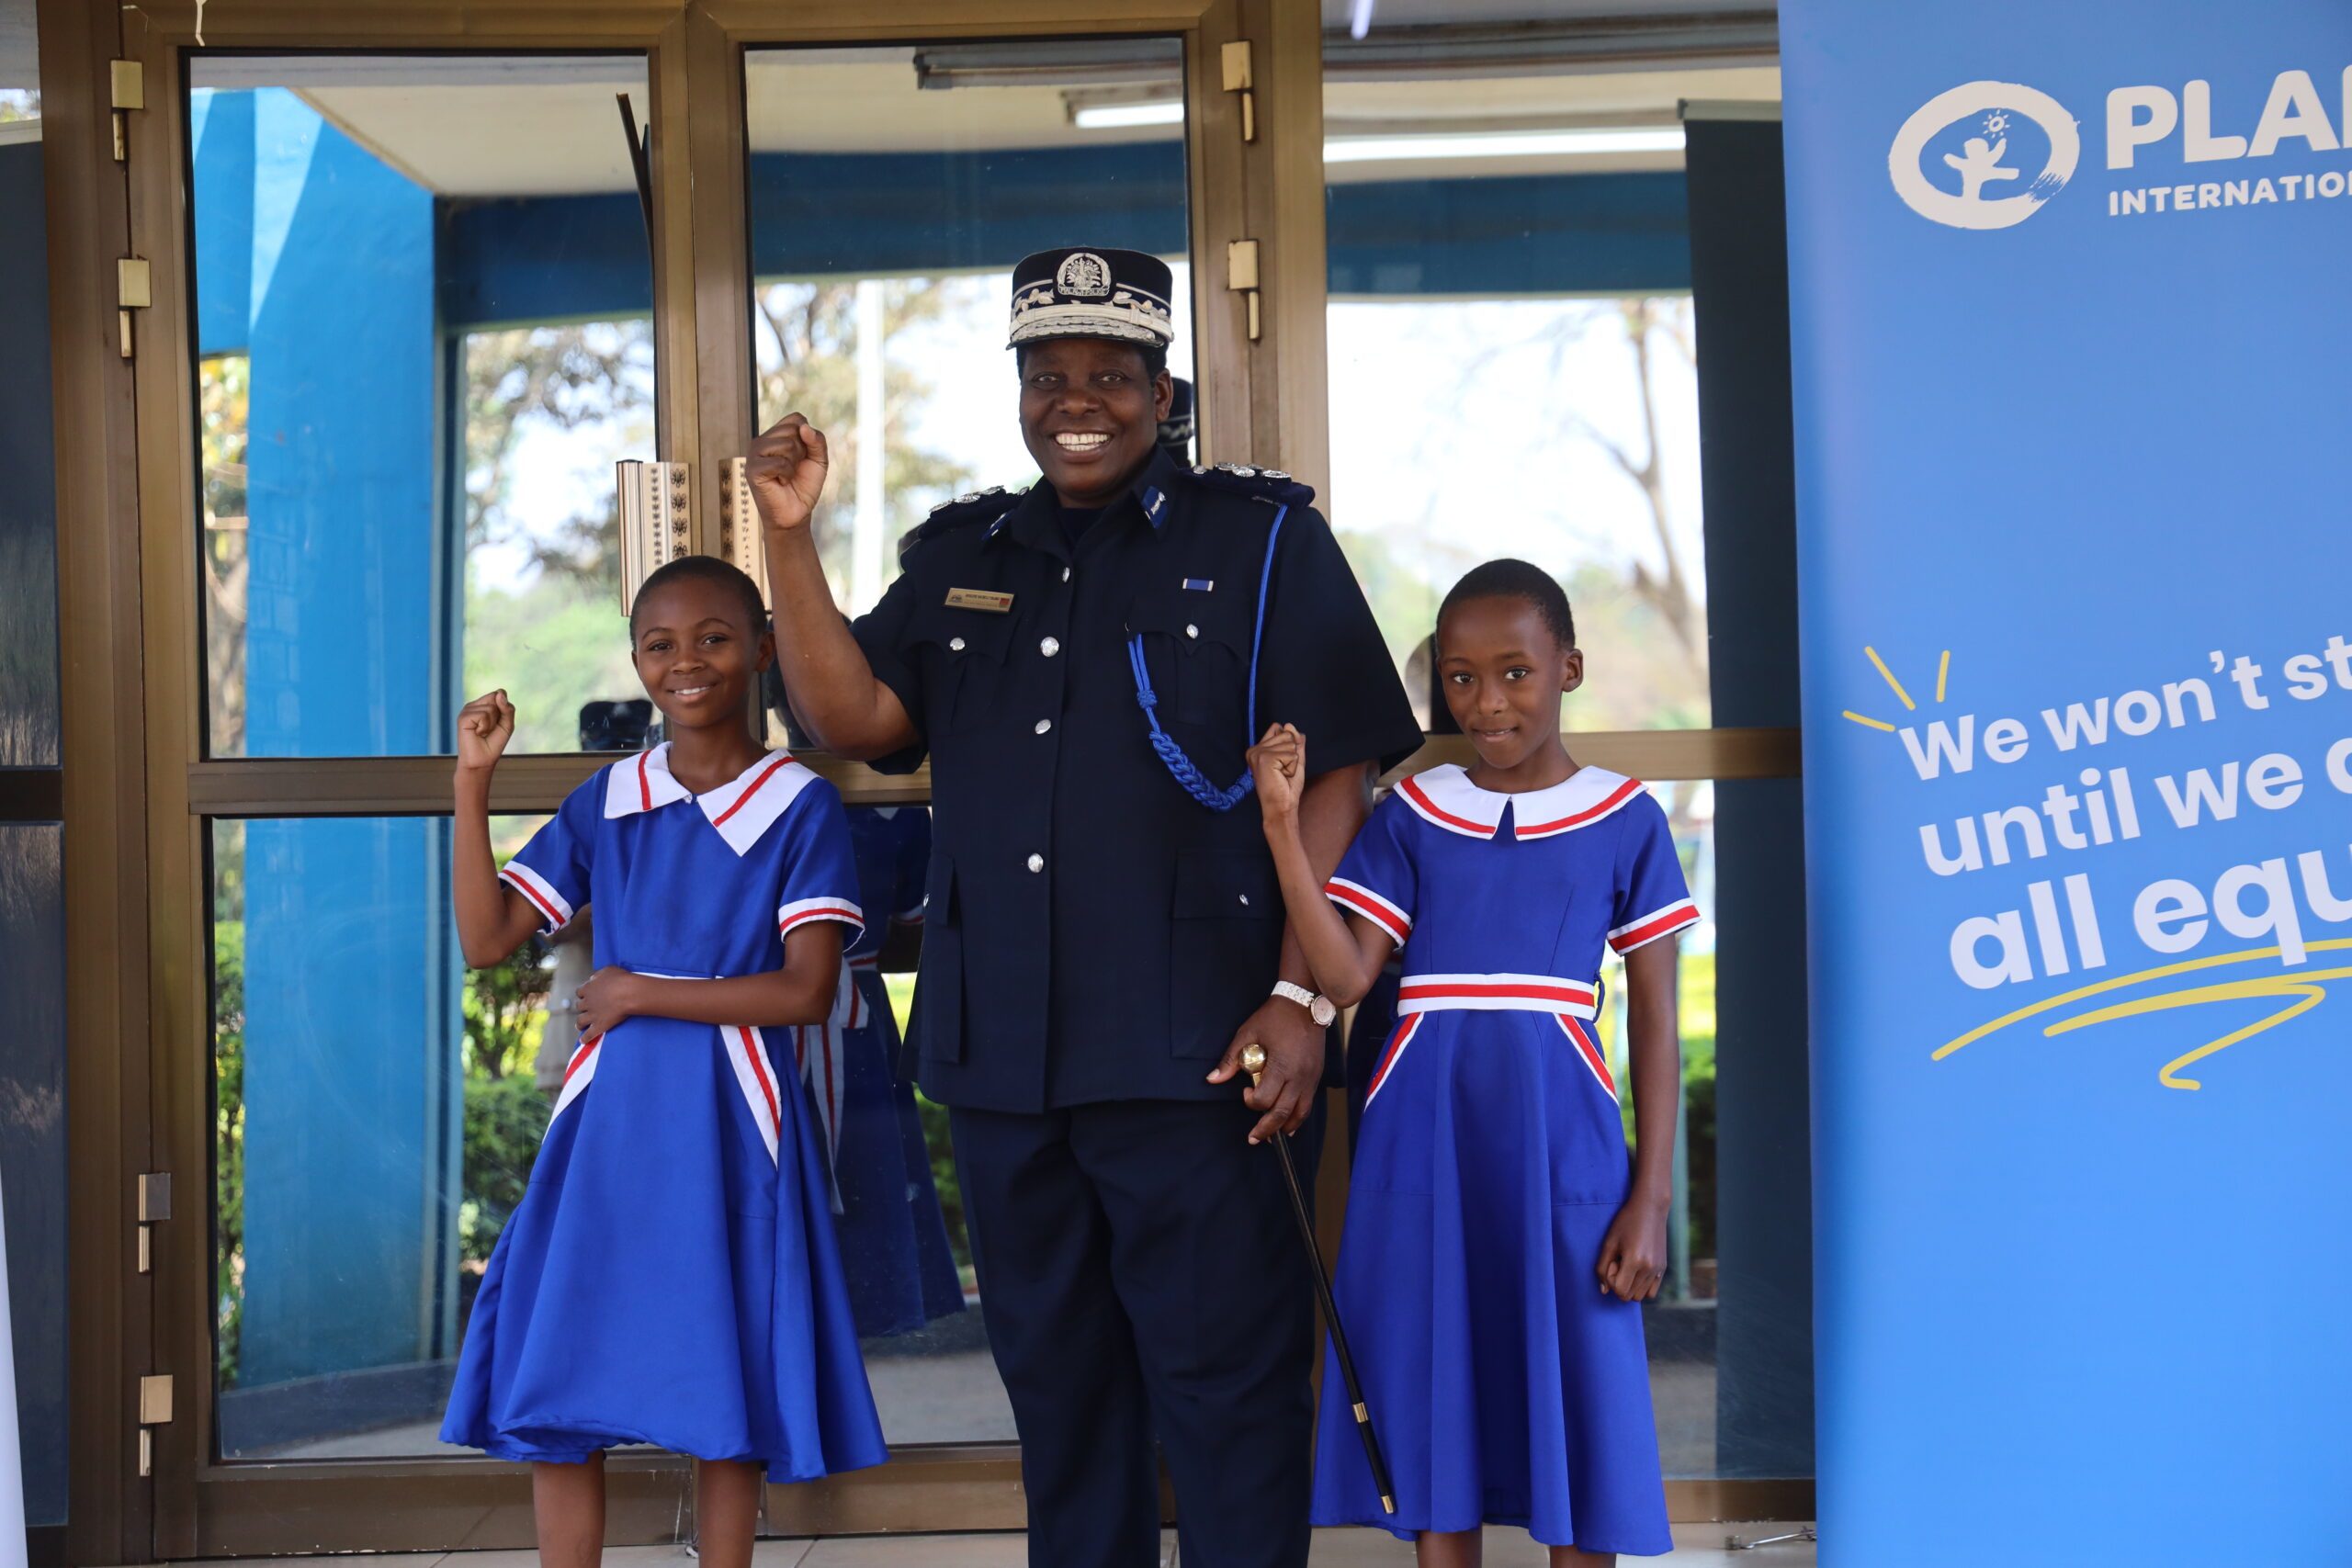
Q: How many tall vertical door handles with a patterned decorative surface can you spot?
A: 2